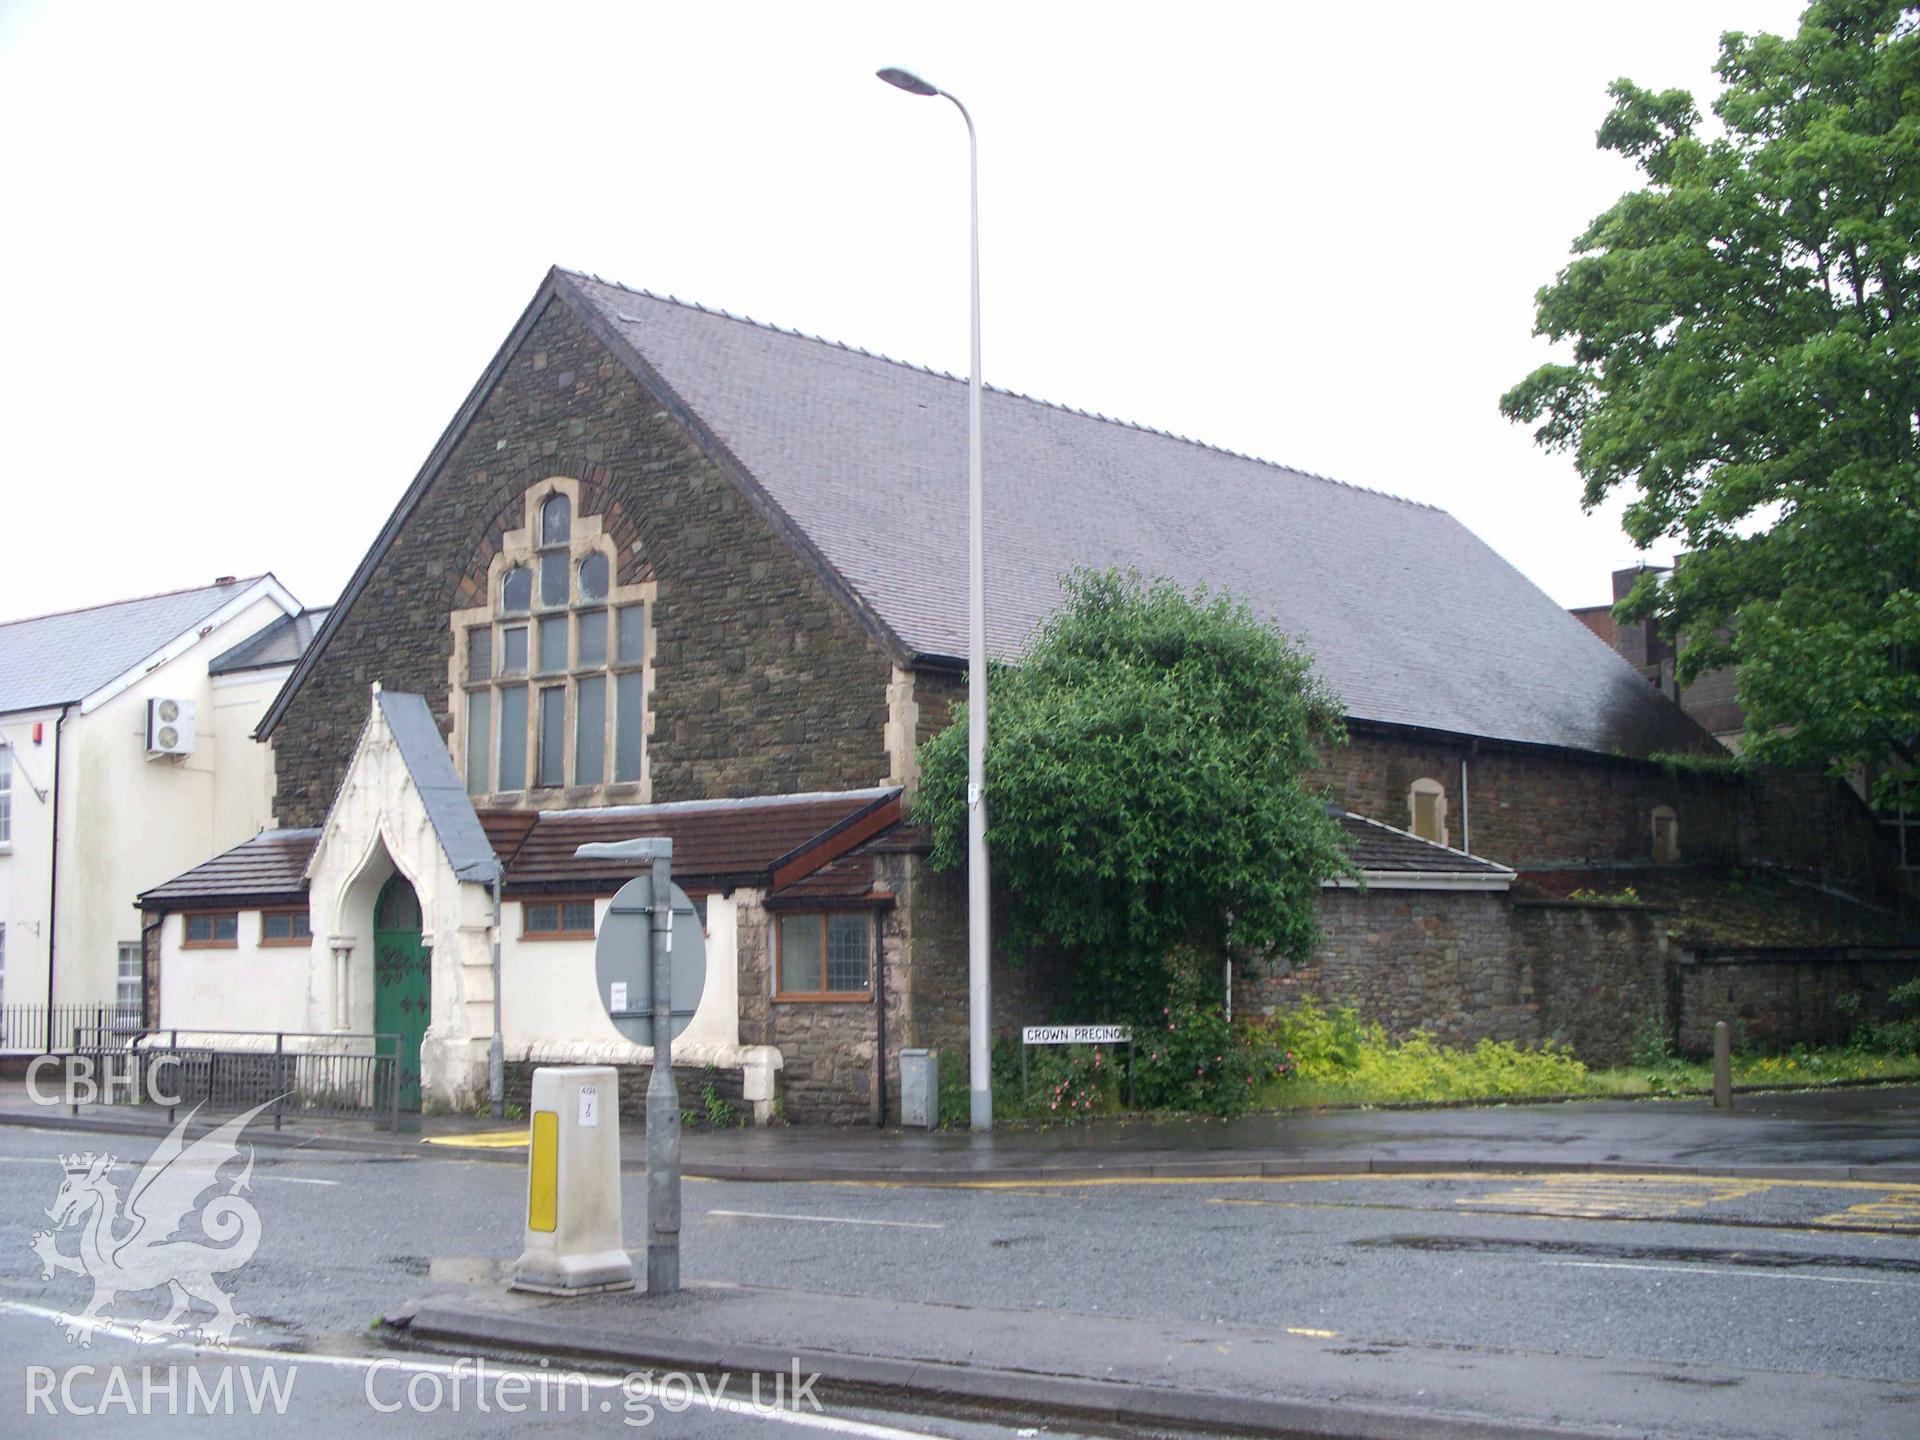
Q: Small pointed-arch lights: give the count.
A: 3